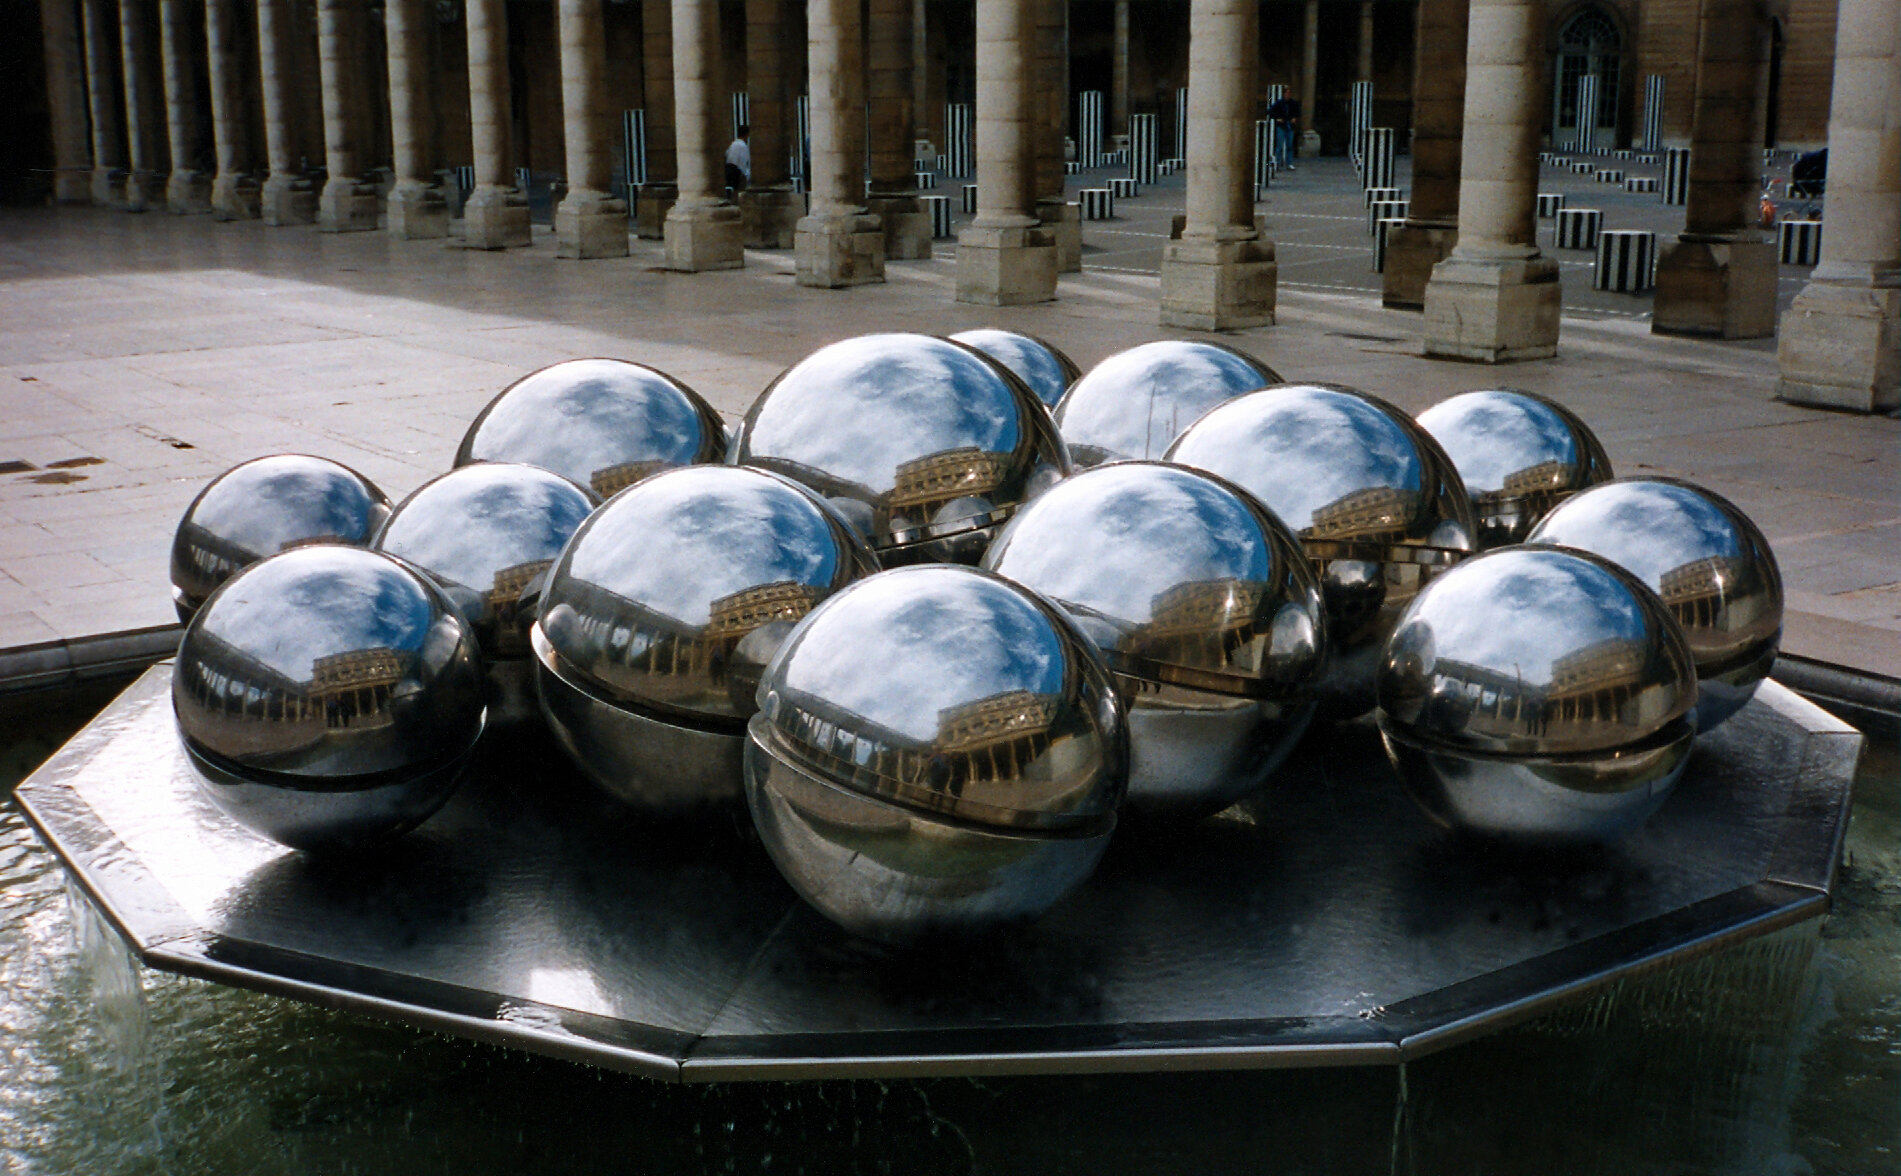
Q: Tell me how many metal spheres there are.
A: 14